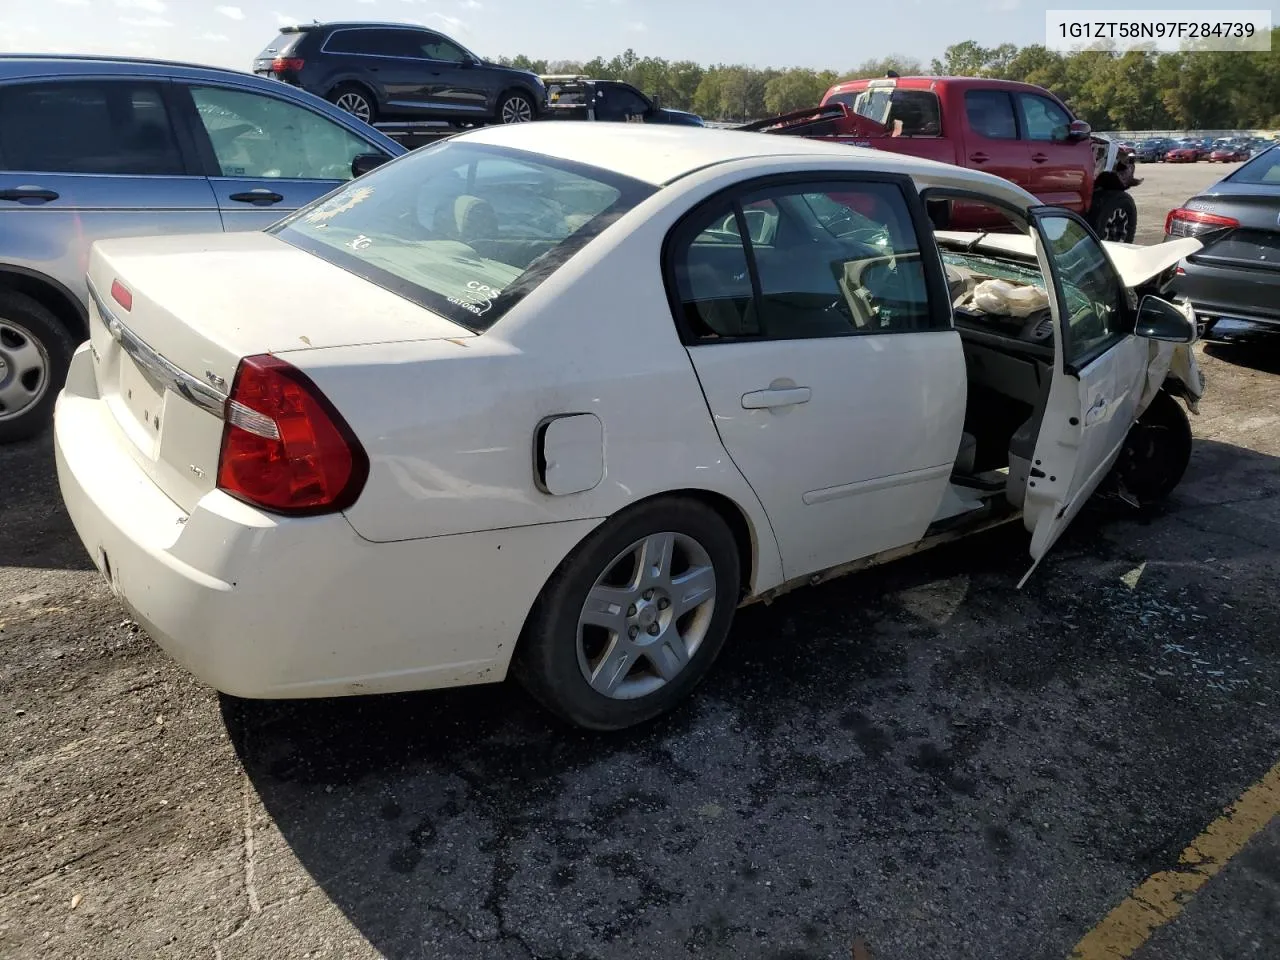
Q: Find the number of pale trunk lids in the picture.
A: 1